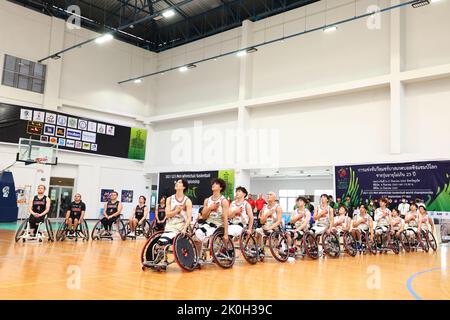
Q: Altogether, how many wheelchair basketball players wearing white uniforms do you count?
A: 12